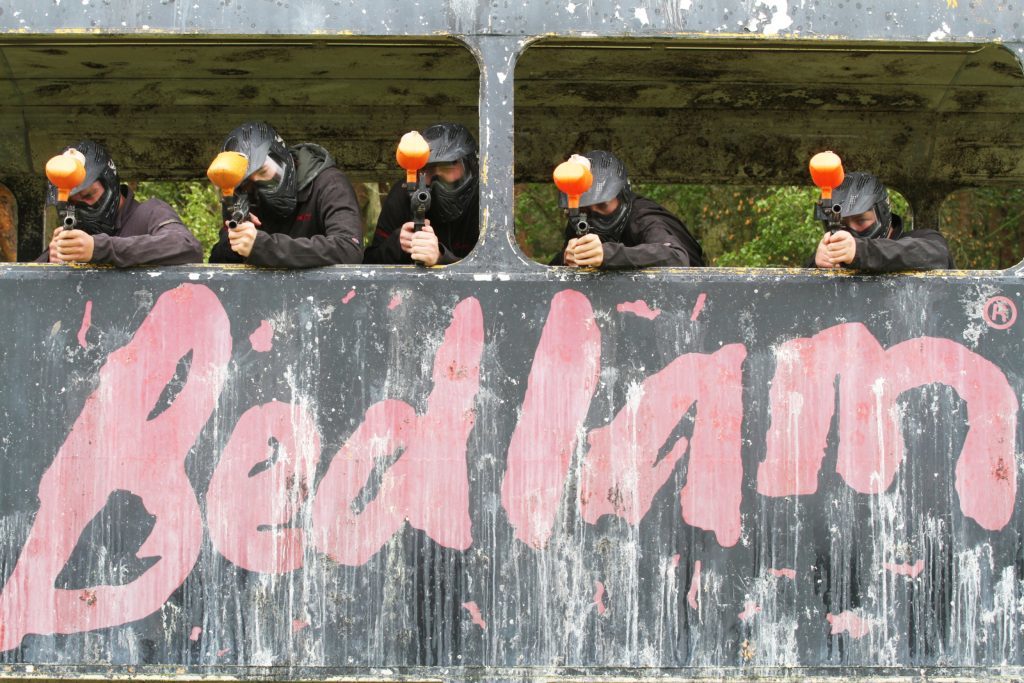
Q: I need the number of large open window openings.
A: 2